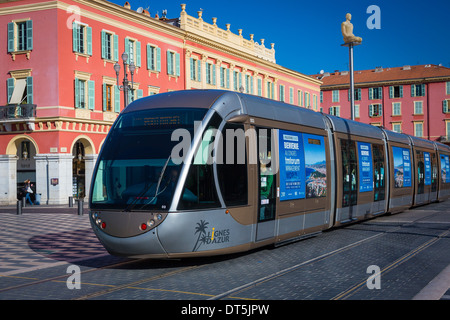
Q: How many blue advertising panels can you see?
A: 5